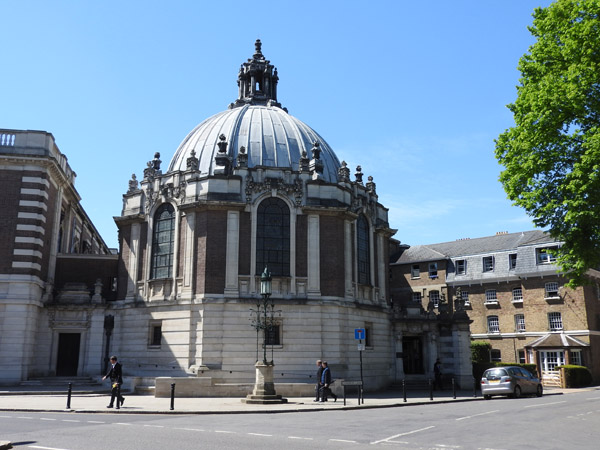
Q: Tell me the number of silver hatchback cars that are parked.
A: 1